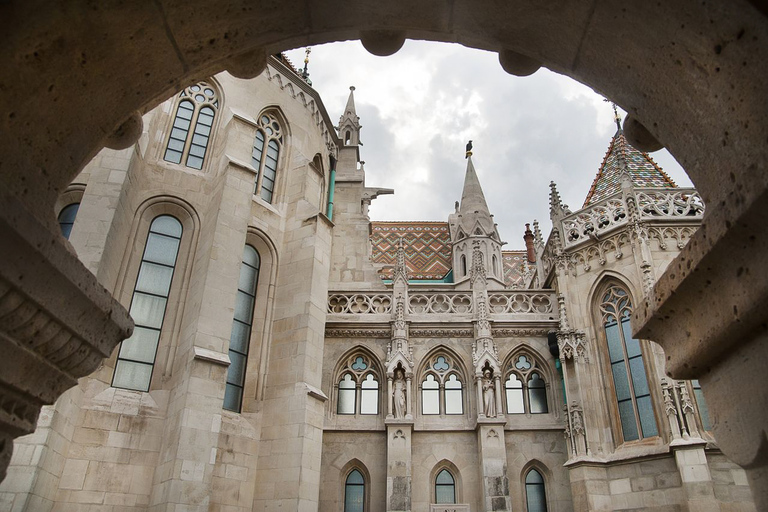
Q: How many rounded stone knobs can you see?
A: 5